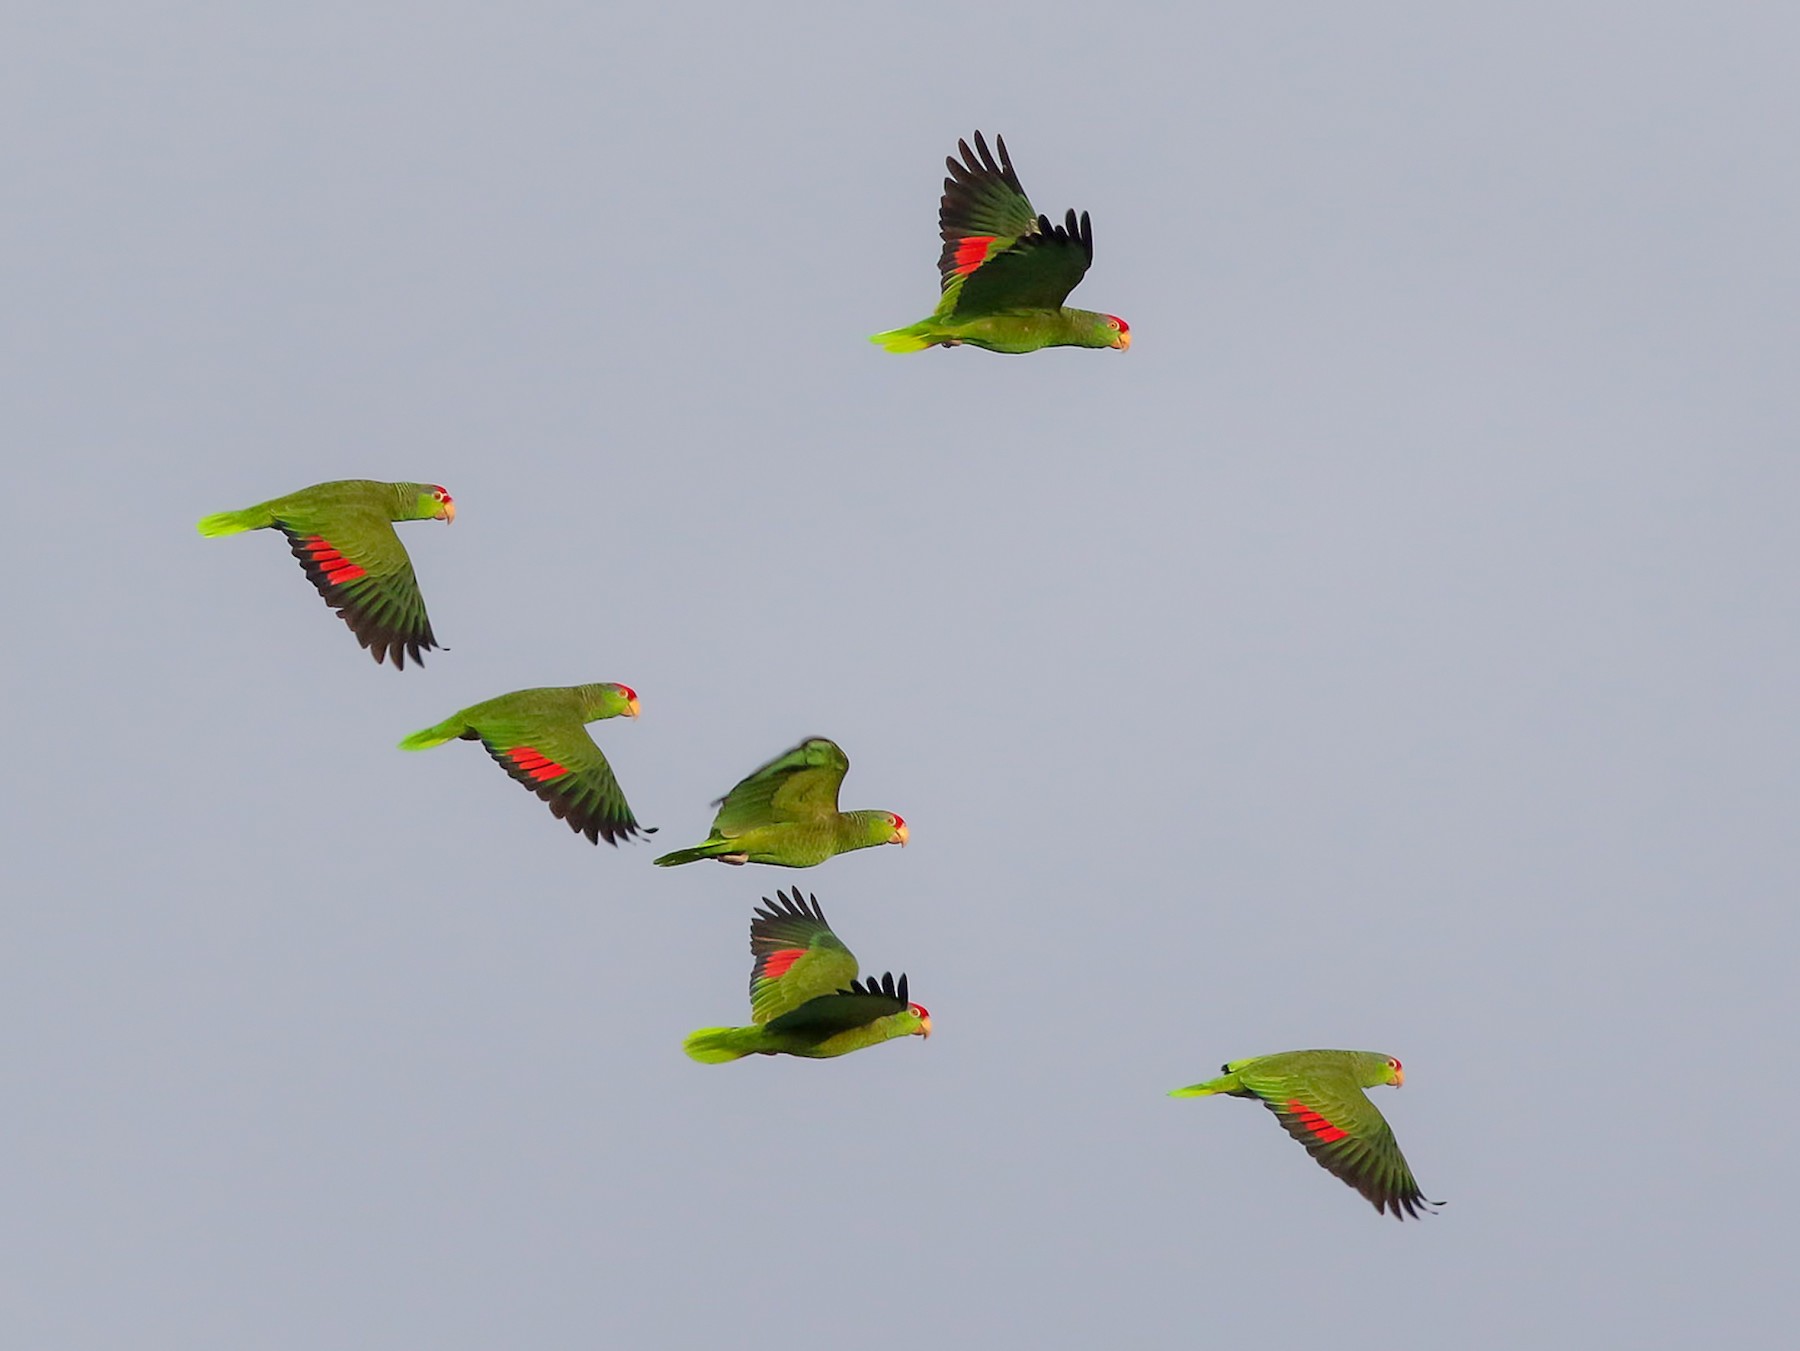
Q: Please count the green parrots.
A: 6